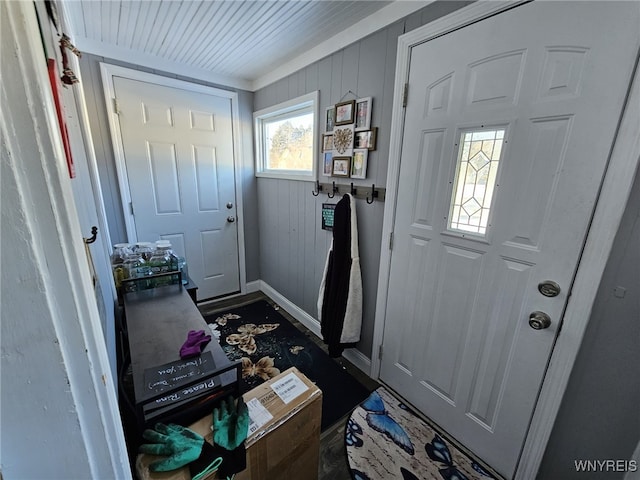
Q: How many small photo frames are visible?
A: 8